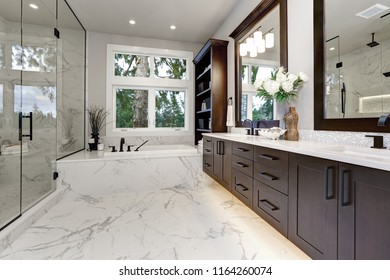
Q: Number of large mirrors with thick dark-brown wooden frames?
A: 2